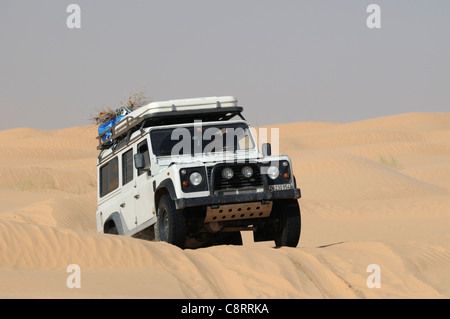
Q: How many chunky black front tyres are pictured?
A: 2